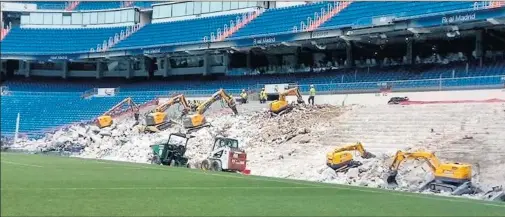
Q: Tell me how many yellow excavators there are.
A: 6